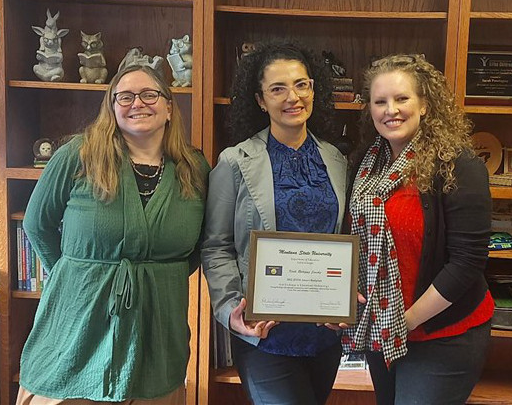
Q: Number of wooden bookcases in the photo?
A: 3